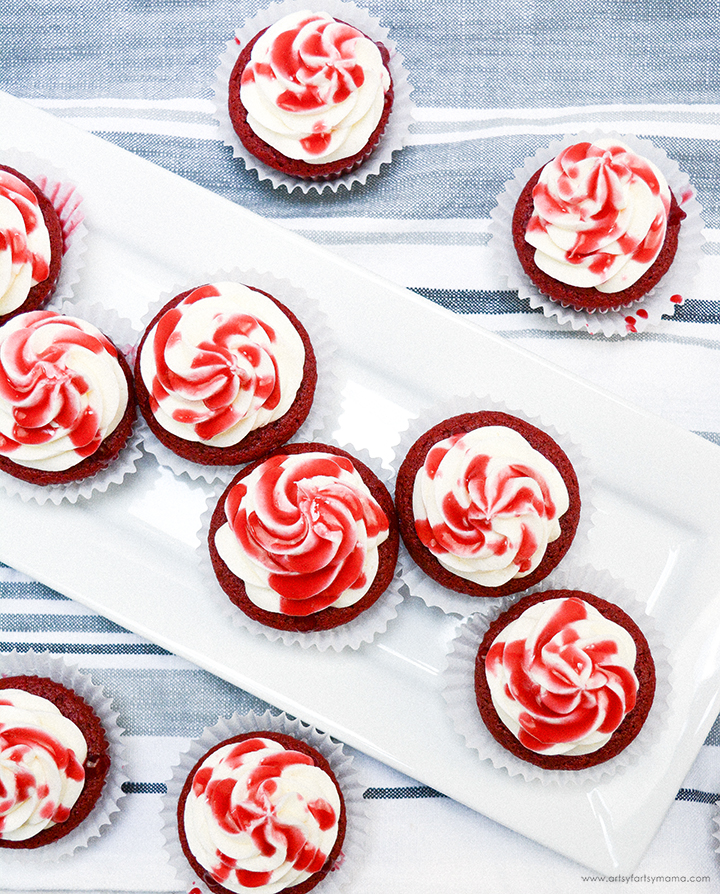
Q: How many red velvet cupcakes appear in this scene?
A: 10